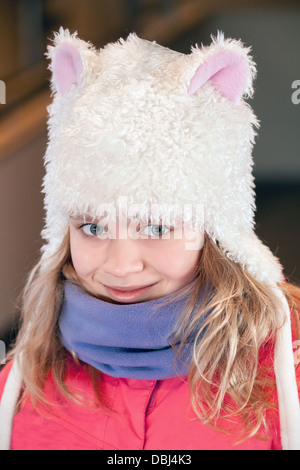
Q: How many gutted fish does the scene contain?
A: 0